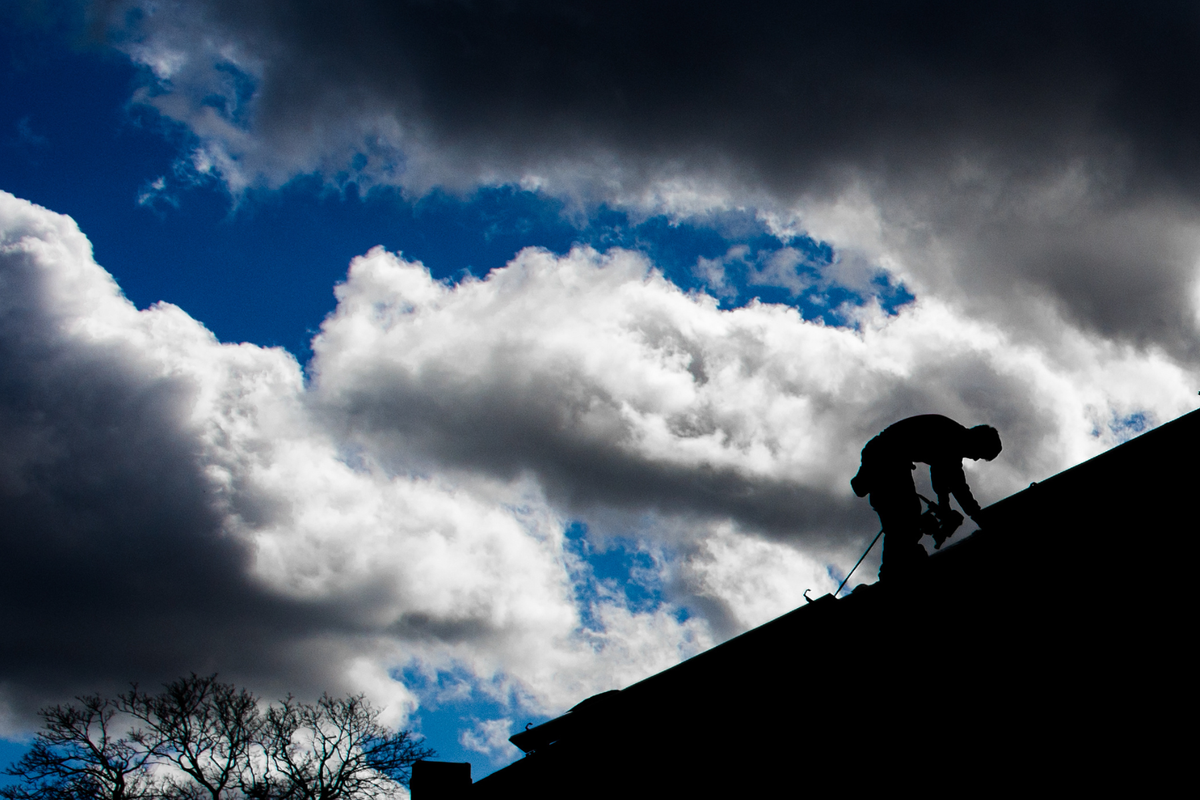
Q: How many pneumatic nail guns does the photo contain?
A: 1